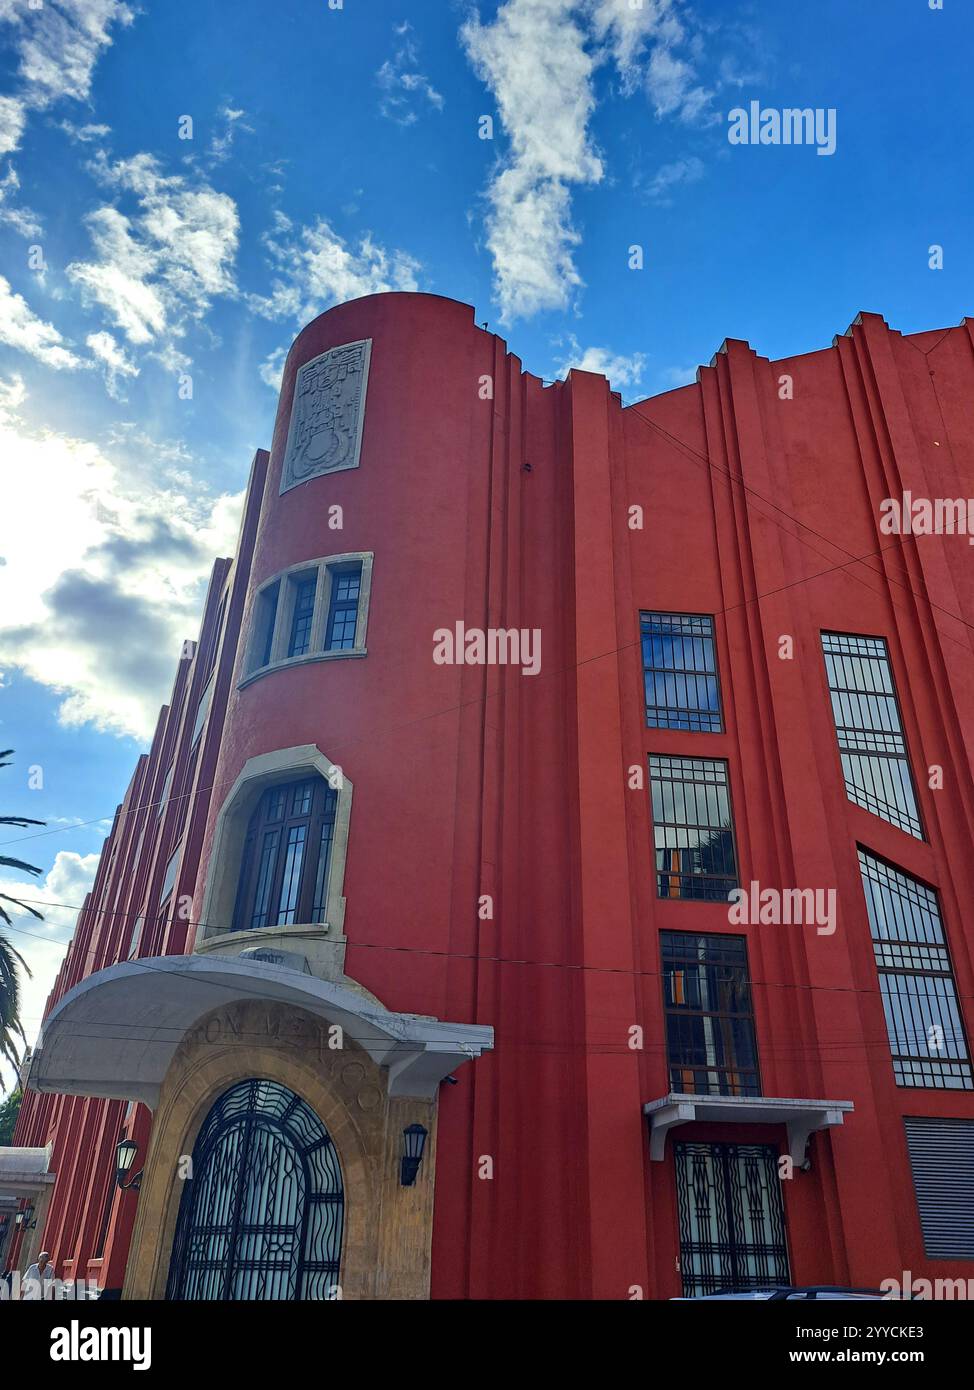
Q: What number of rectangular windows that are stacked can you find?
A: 3